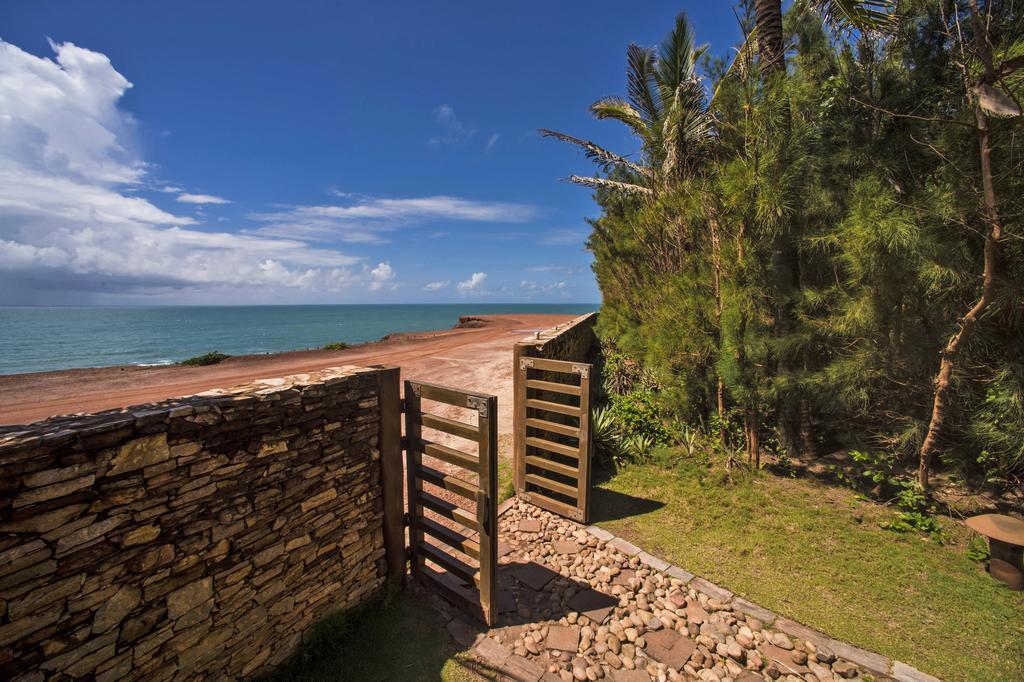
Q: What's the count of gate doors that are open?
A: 2